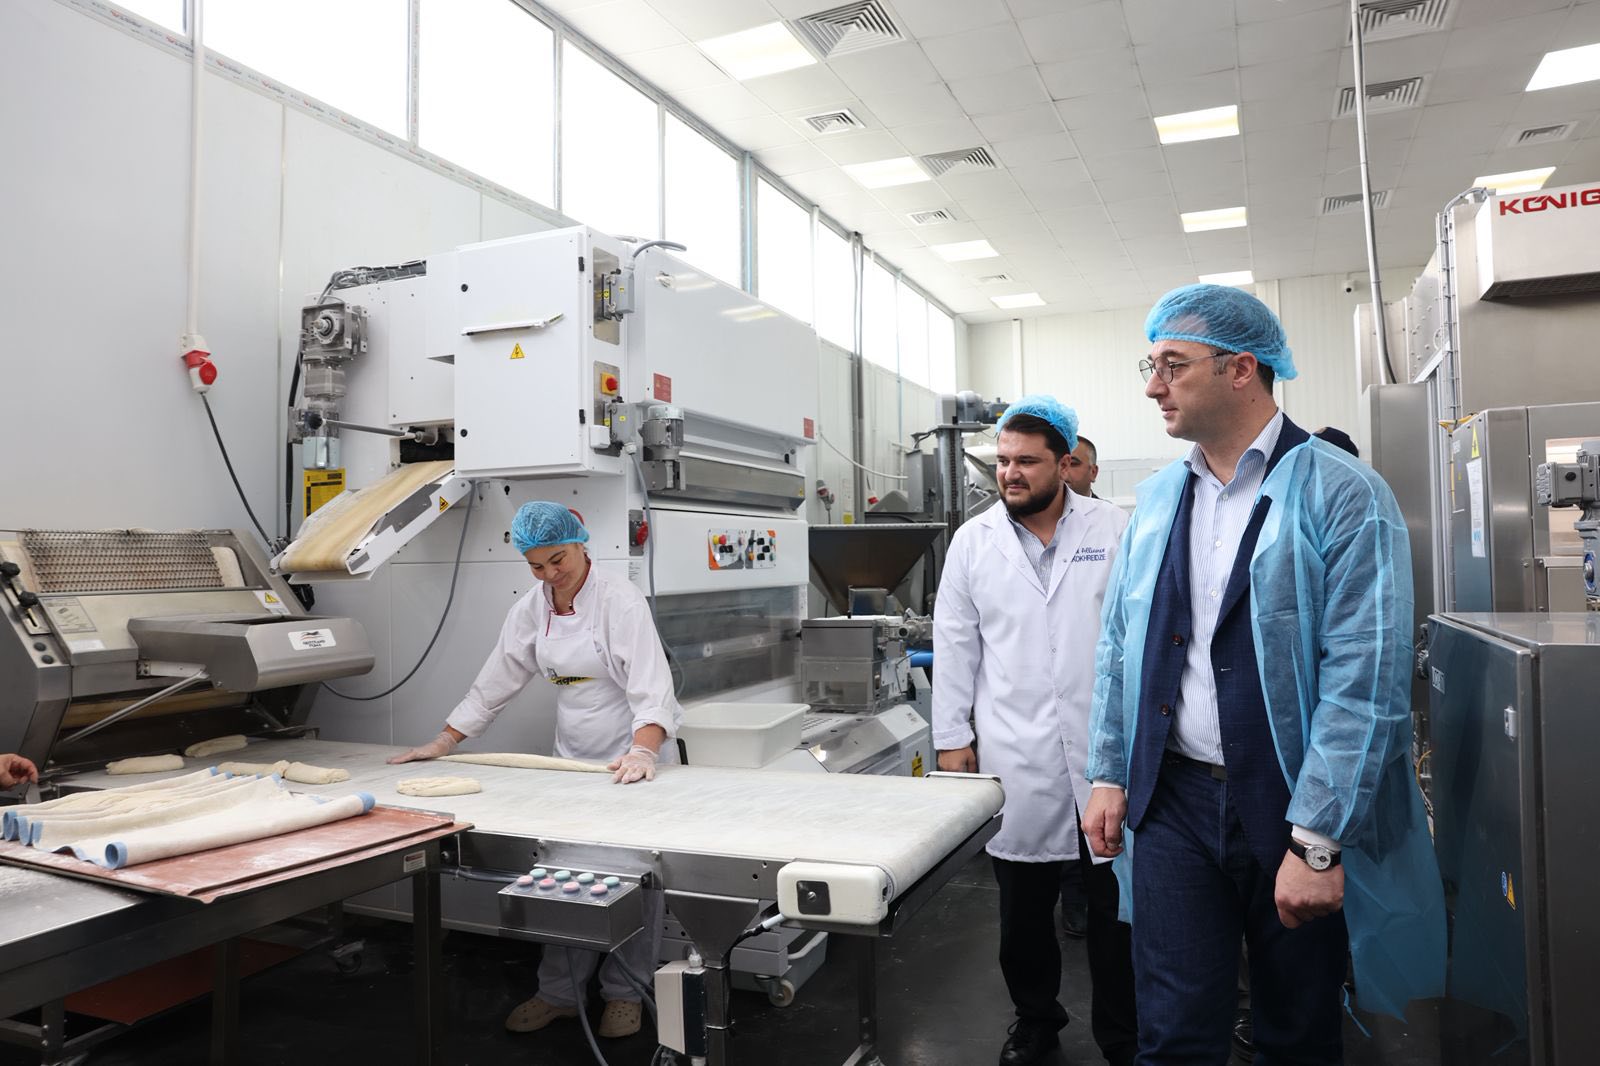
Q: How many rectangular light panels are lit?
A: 9